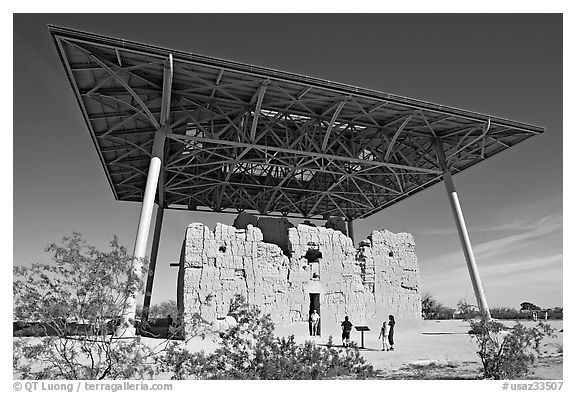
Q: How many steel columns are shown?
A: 4